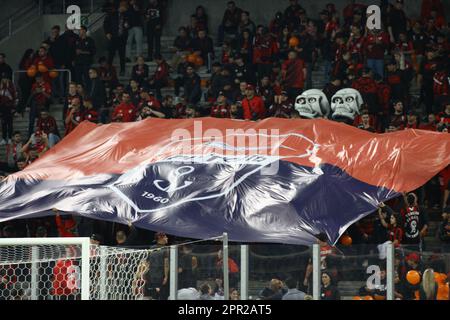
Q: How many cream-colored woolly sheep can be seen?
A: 0